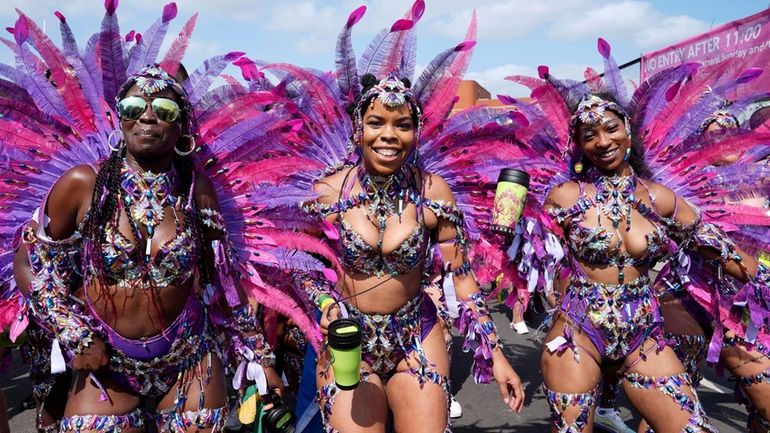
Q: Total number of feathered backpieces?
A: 3